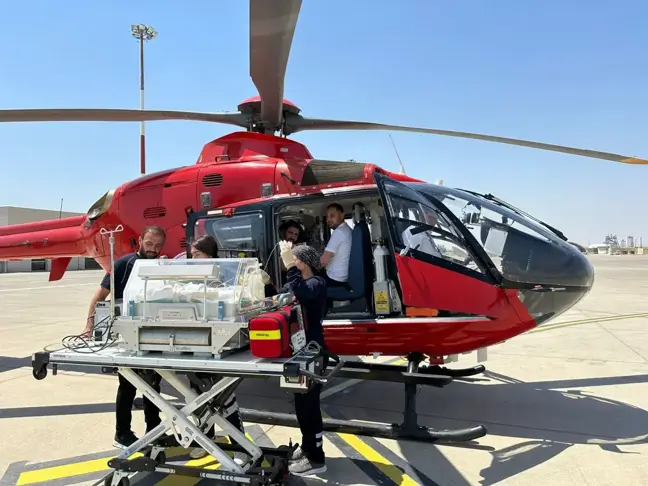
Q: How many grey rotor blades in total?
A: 3